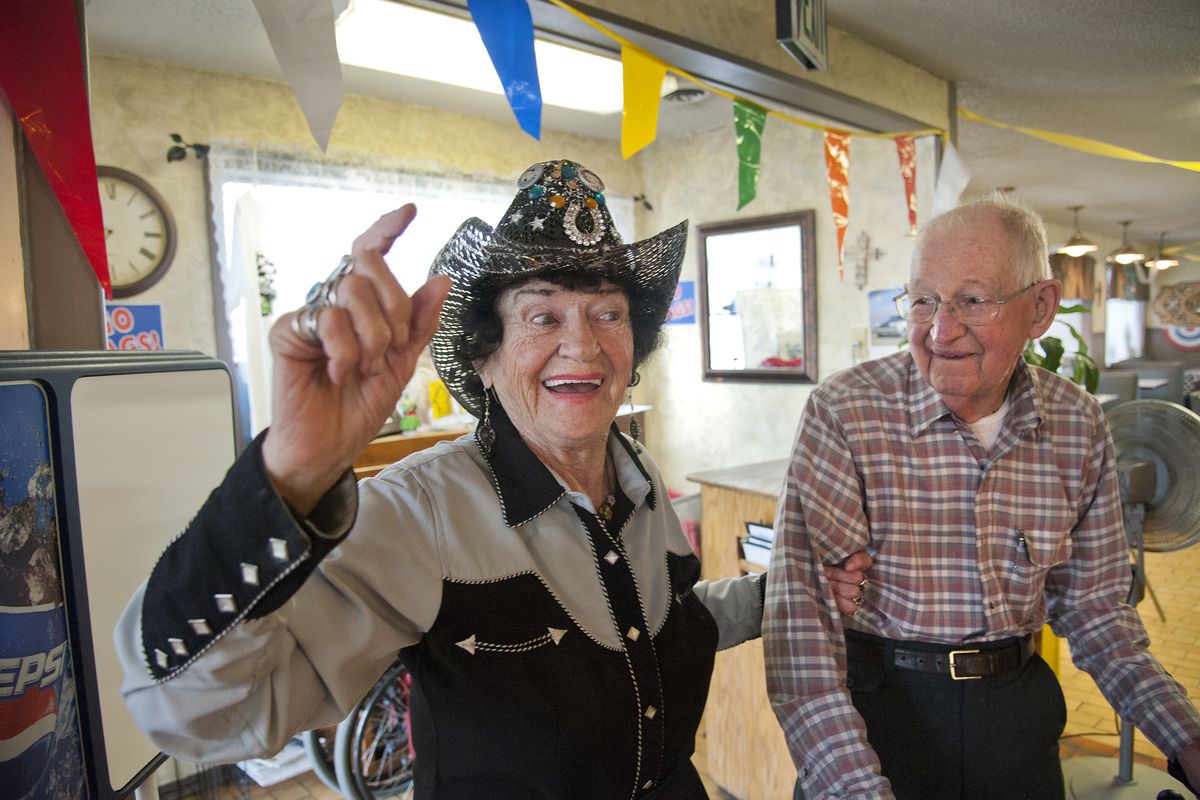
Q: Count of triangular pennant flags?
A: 8